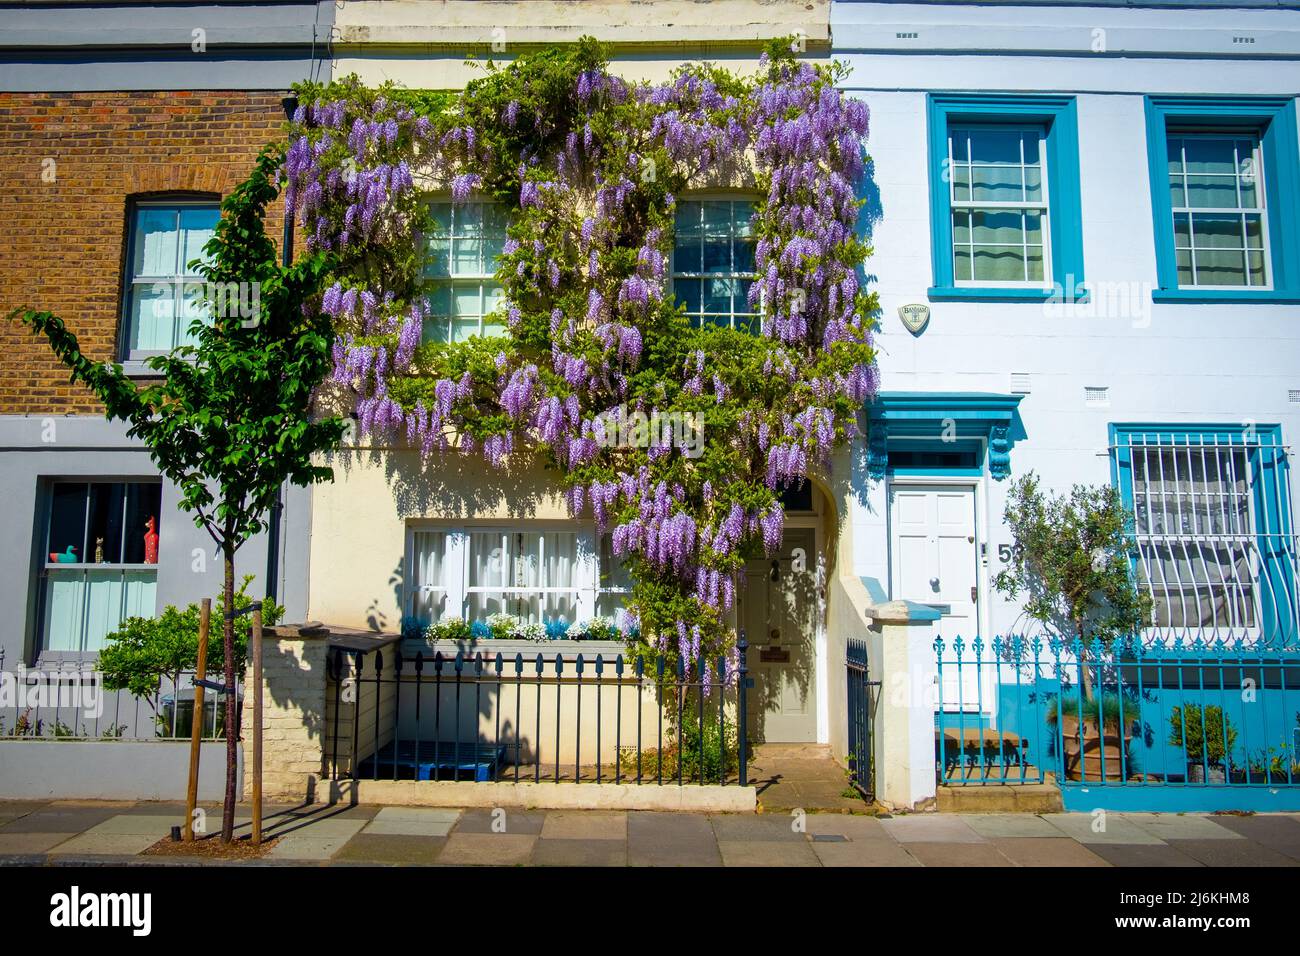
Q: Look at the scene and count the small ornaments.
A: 3